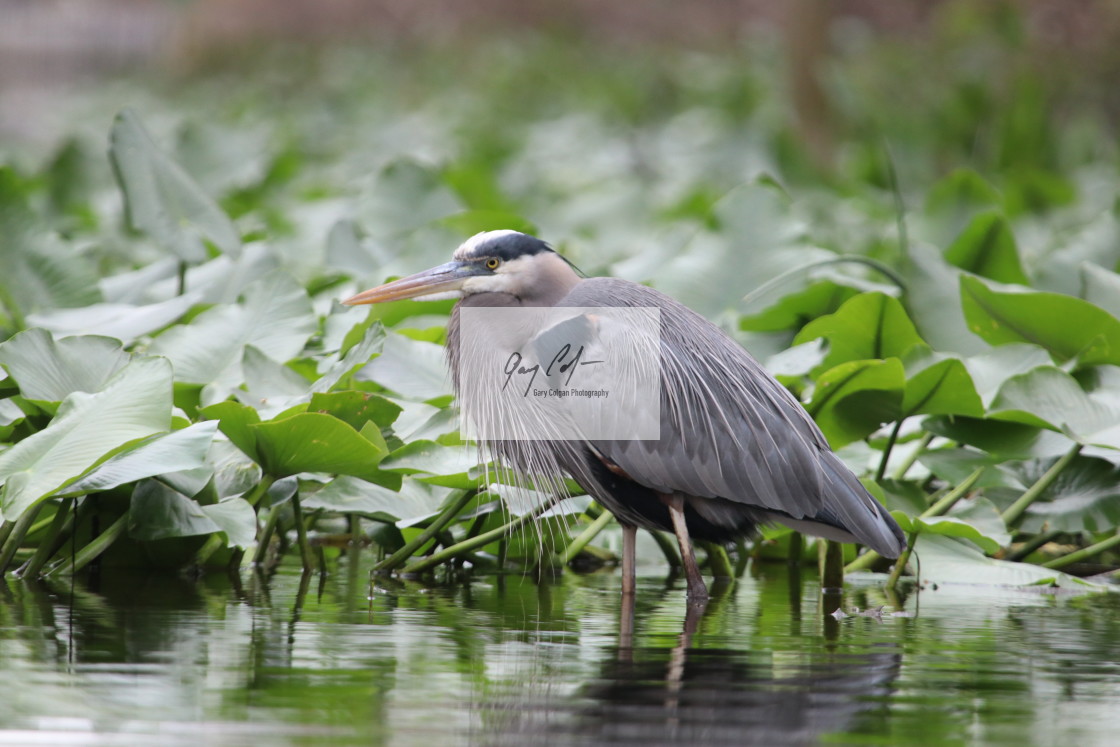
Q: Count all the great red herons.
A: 0